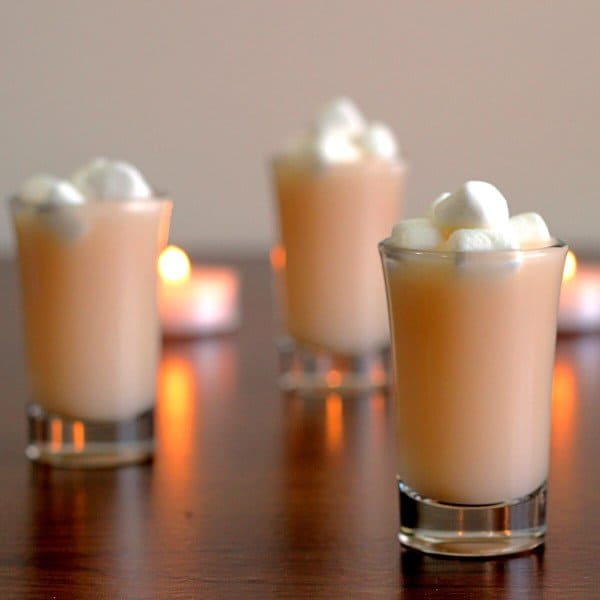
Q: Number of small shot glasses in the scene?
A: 3